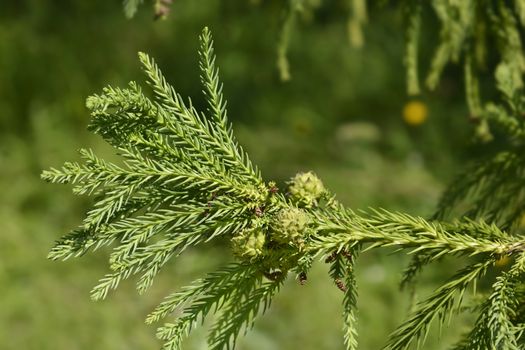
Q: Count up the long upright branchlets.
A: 2